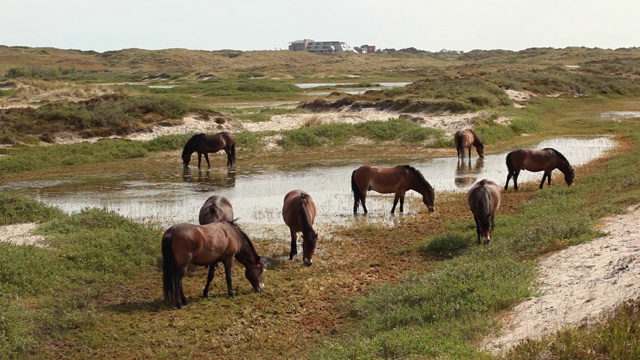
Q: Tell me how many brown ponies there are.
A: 8